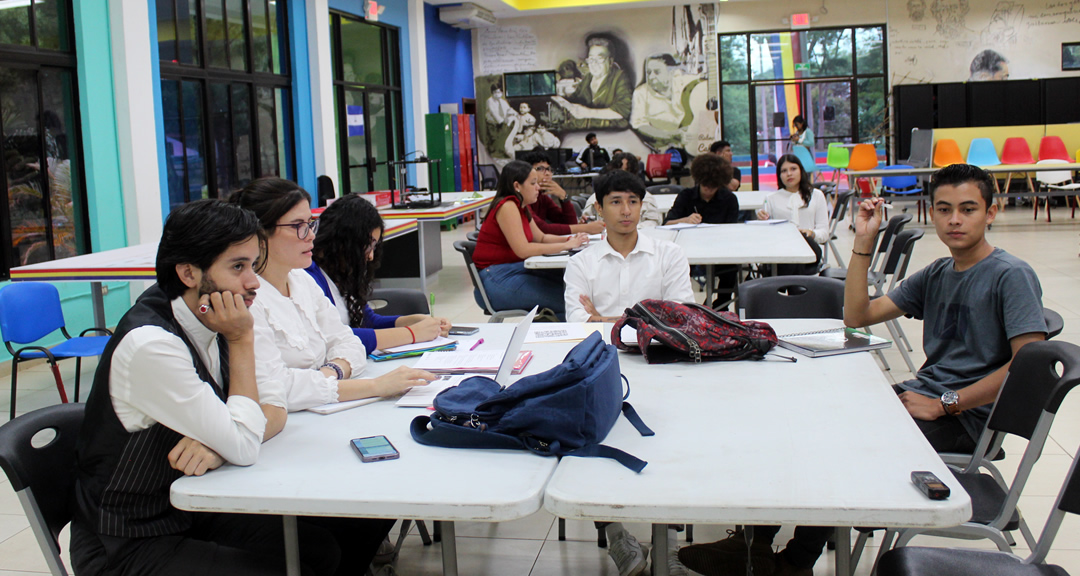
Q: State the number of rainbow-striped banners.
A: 1